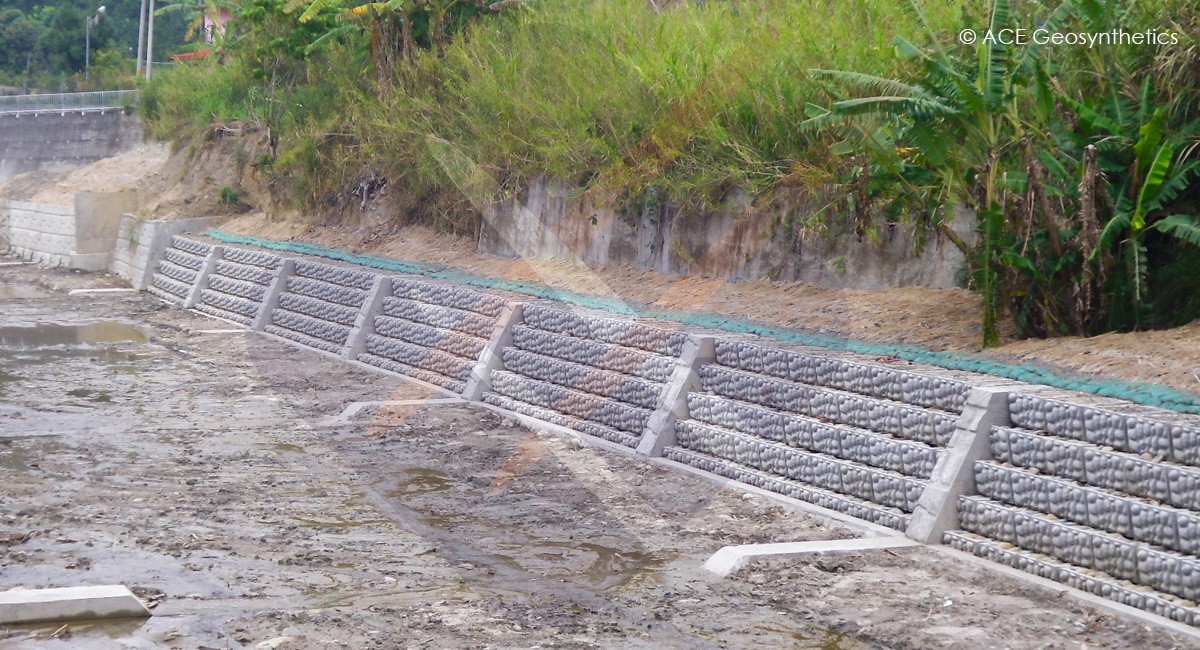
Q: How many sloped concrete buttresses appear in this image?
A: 6